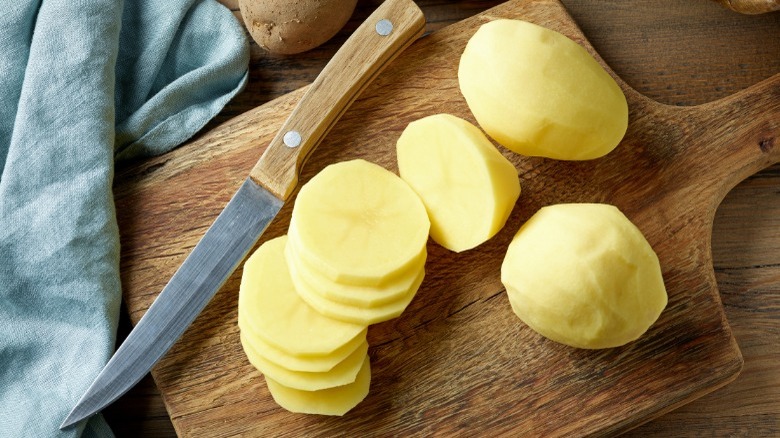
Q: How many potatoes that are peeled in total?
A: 3